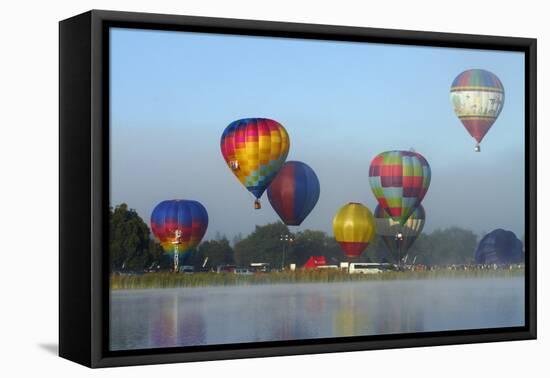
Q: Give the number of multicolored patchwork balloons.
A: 2